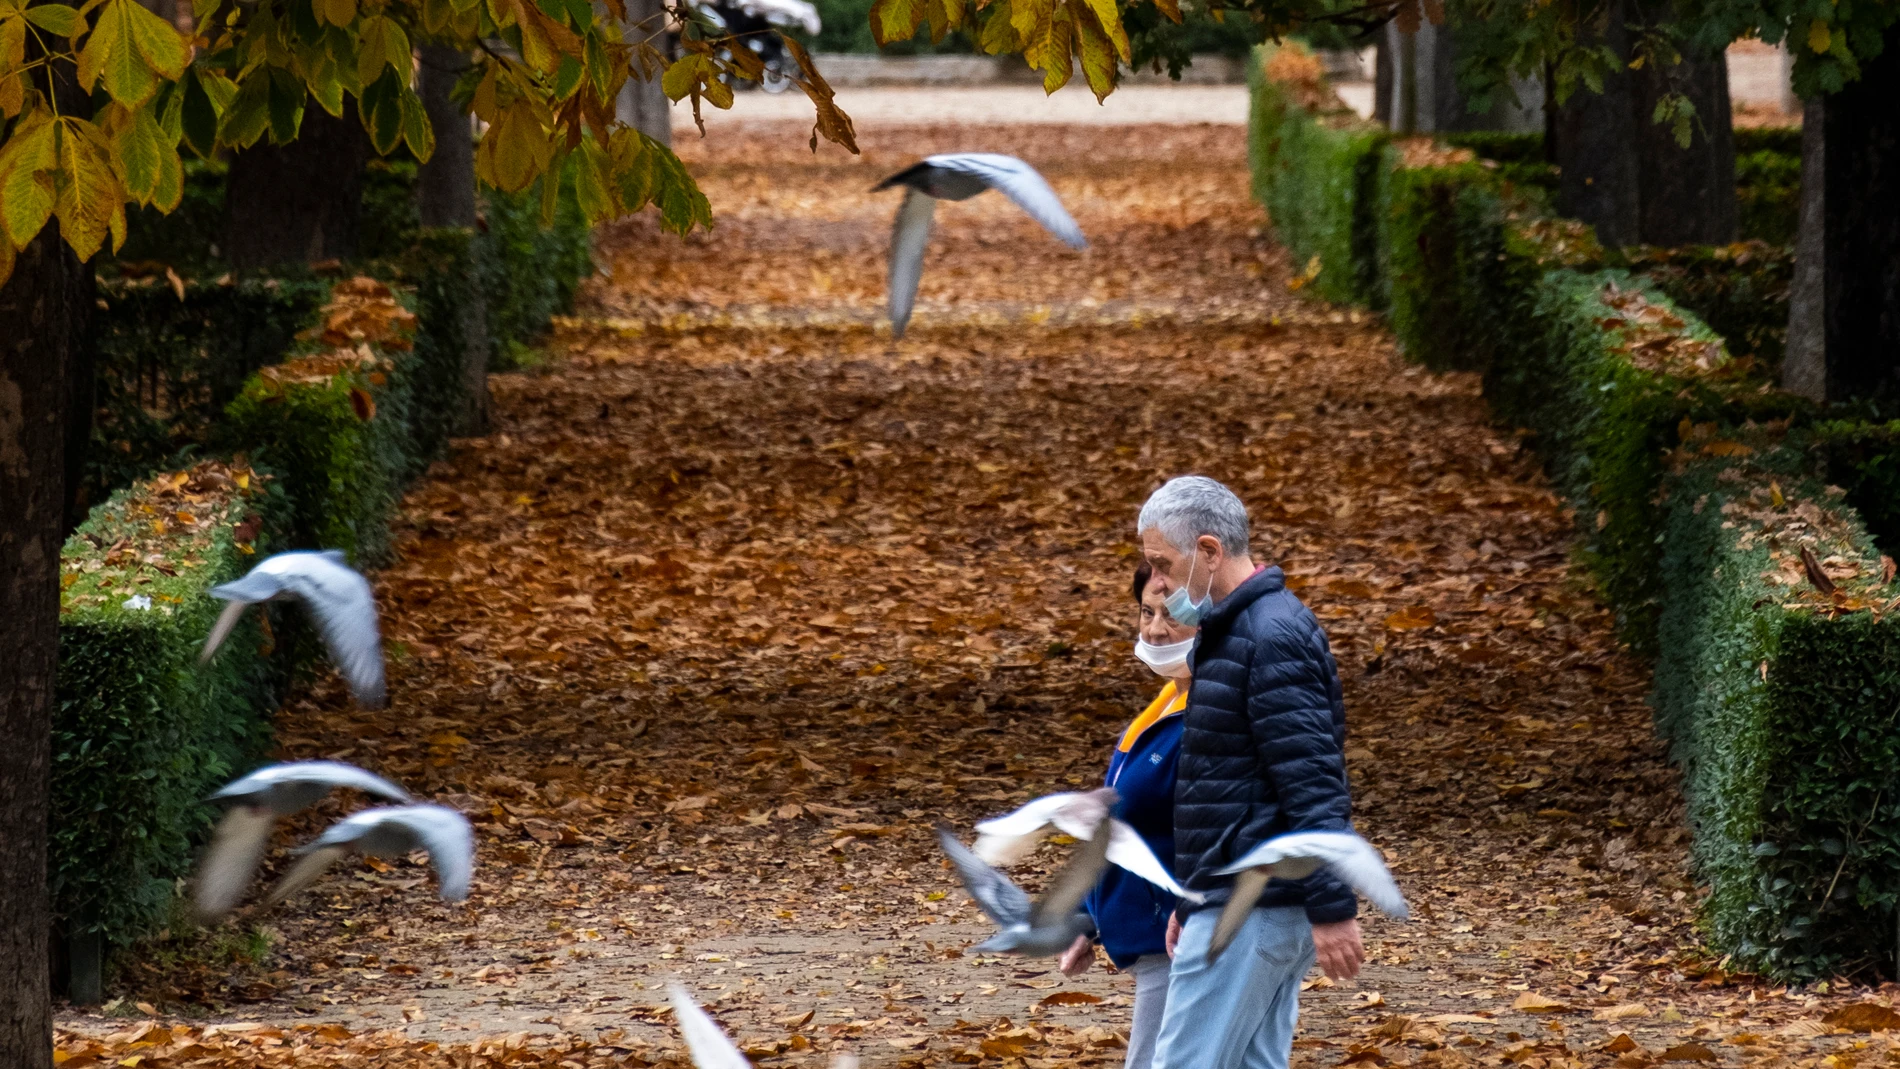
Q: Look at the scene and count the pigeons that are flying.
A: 8